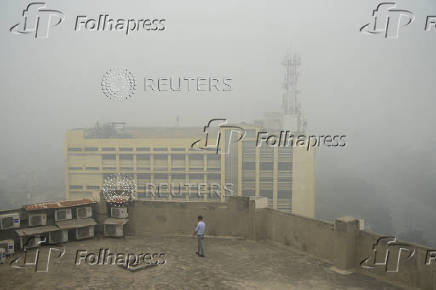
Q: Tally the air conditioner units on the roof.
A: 11